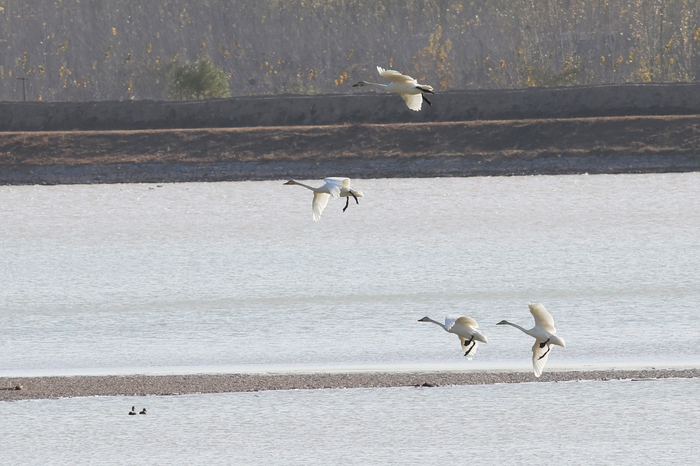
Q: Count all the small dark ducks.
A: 2